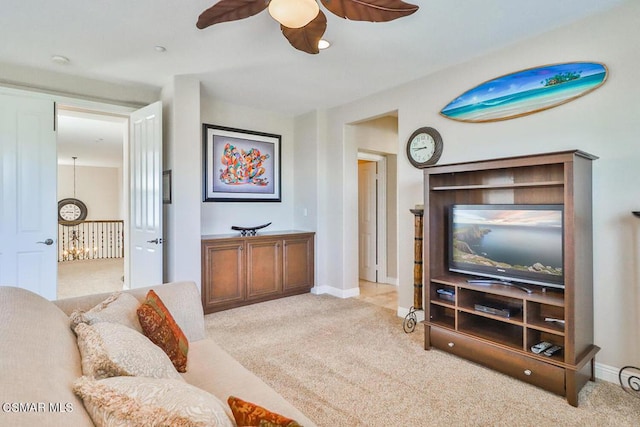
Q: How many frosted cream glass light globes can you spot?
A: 1